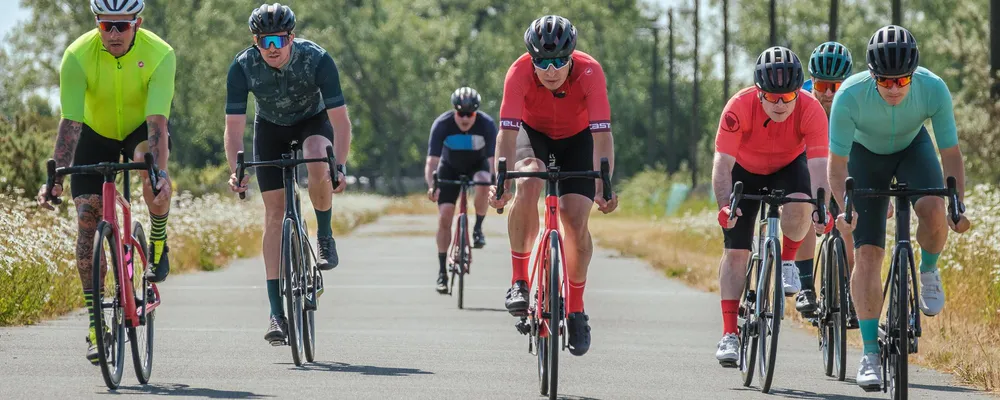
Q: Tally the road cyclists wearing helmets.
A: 7